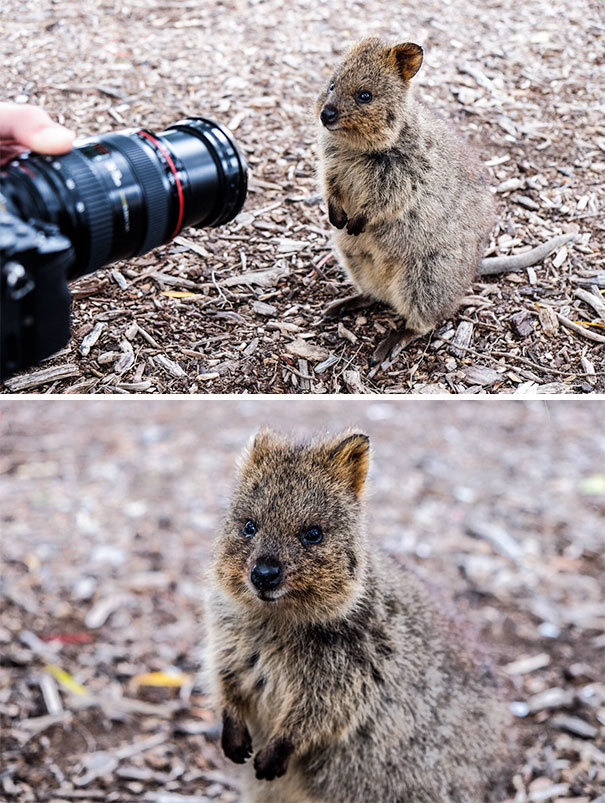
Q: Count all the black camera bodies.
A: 1